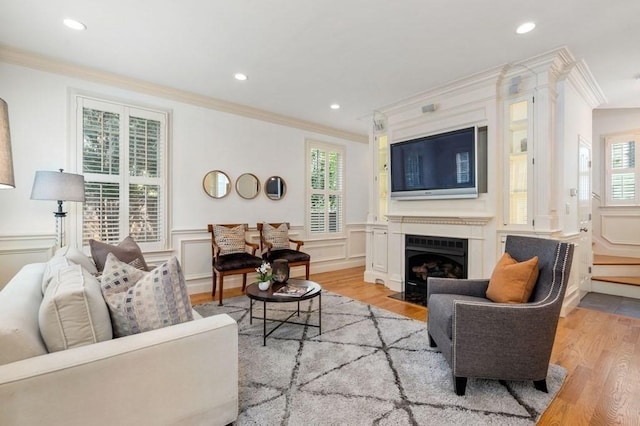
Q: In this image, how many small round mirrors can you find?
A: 3